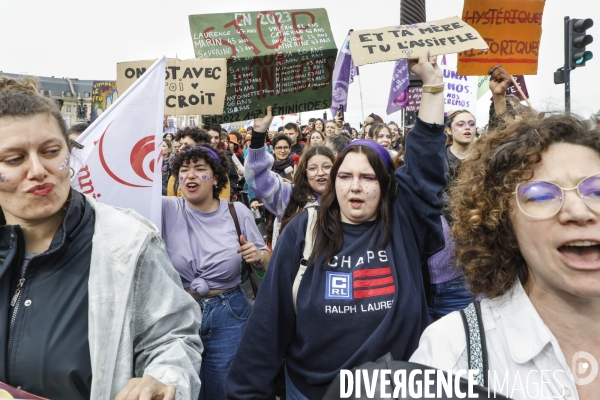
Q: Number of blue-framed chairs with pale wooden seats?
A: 0